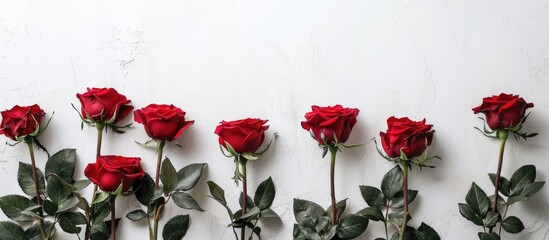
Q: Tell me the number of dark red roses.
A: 8